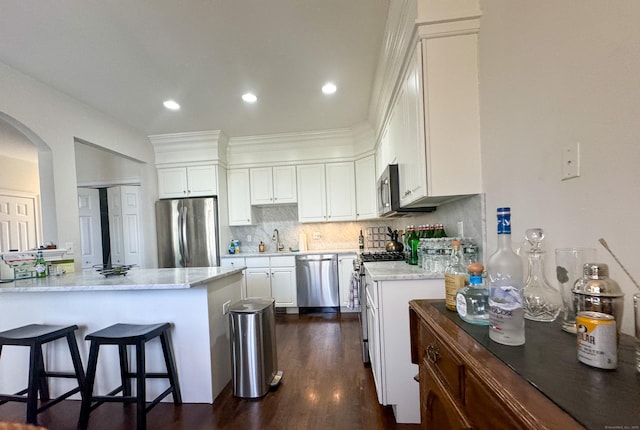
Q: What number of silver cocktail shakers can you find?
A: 1